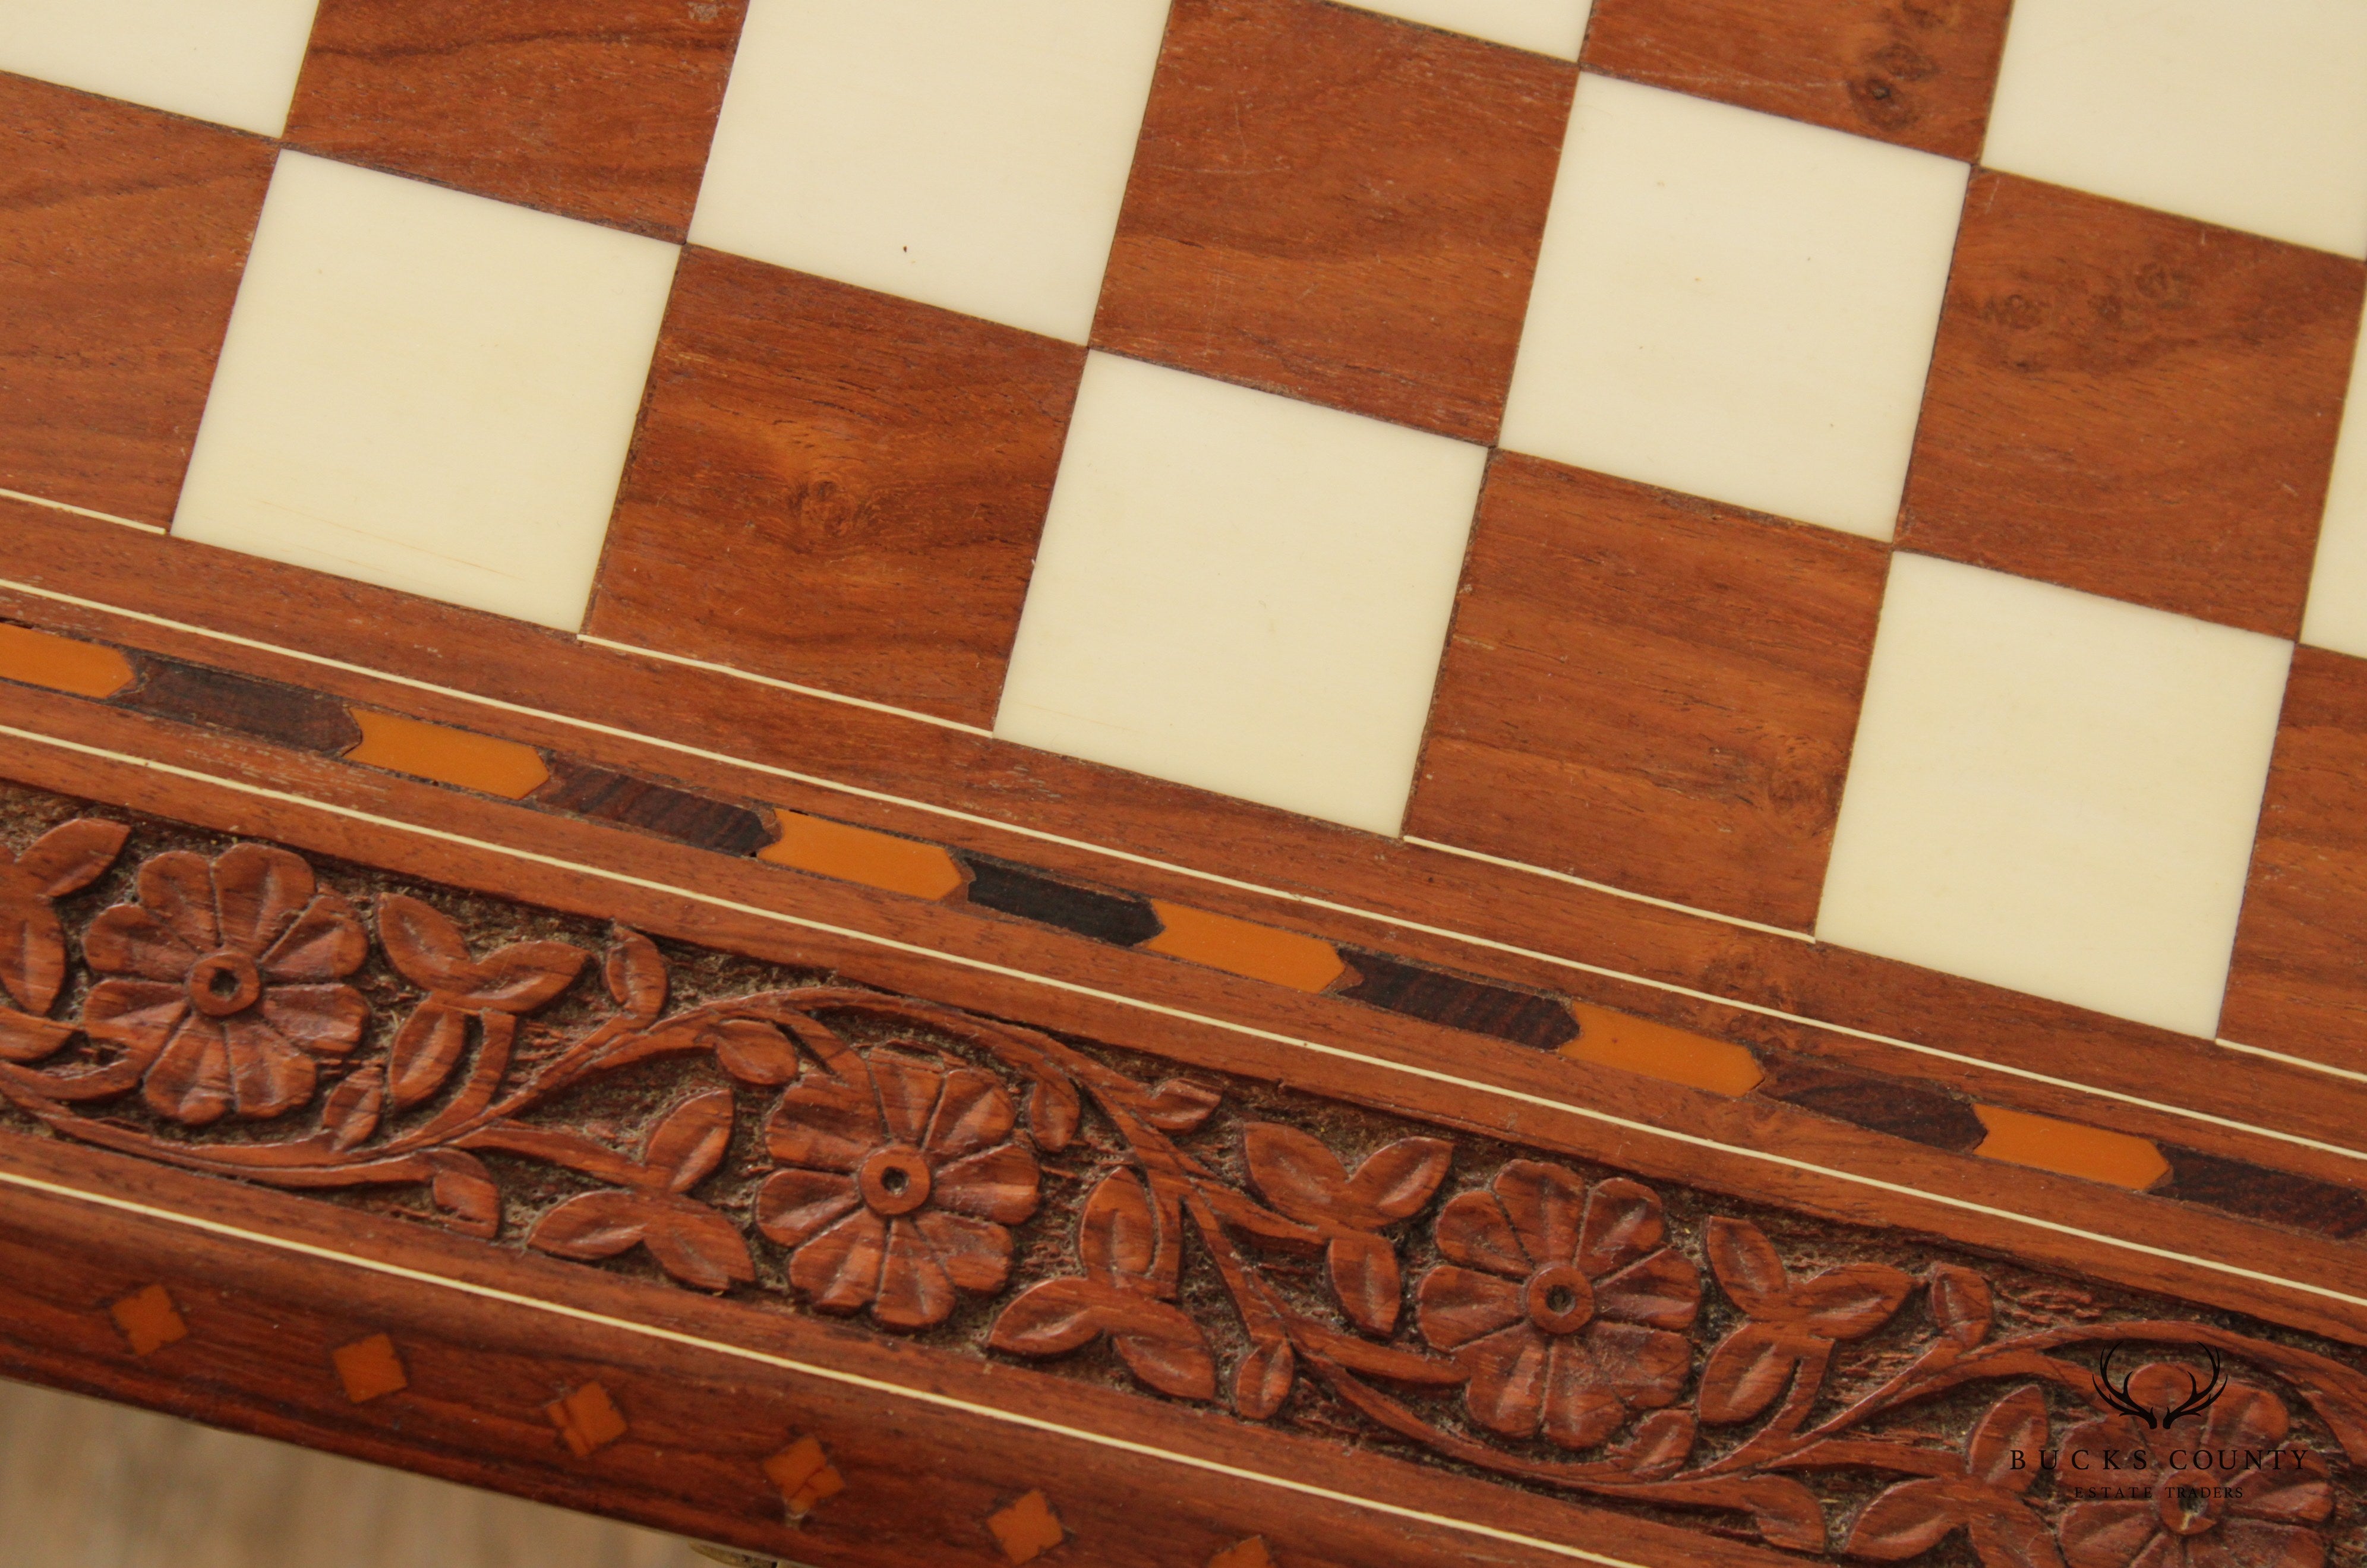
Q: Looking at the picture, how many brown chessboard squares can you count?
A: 8